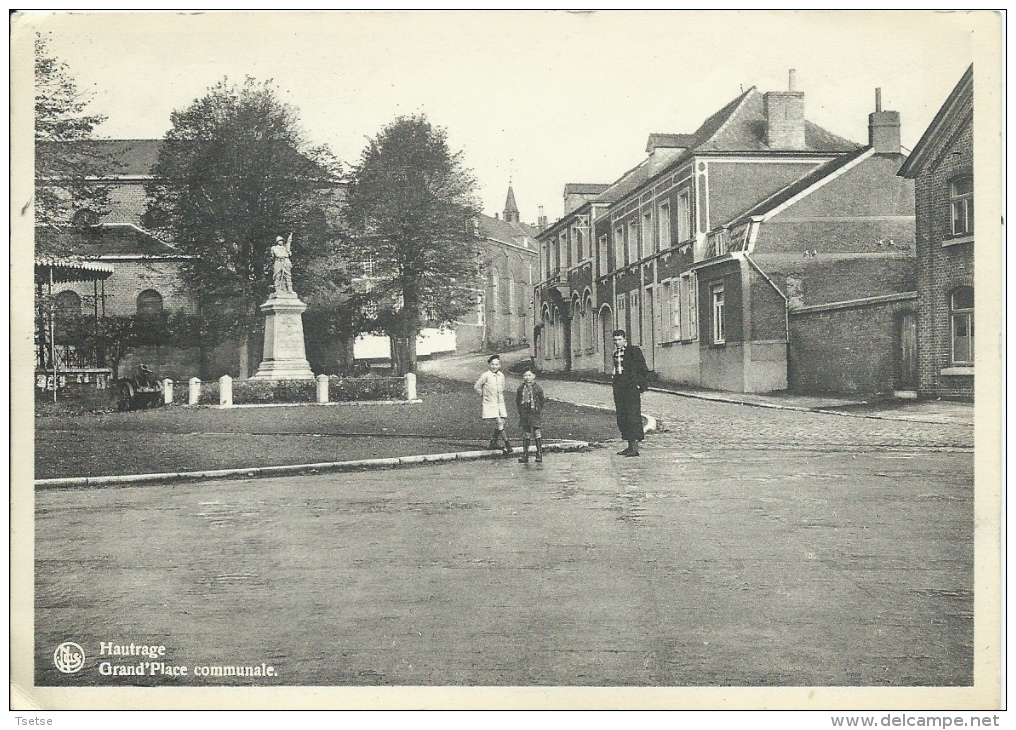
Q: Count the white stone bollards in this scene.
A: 5